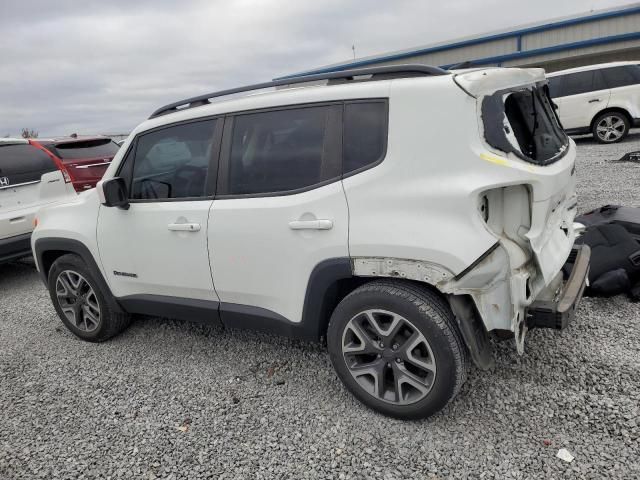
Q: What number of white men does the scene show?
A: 0